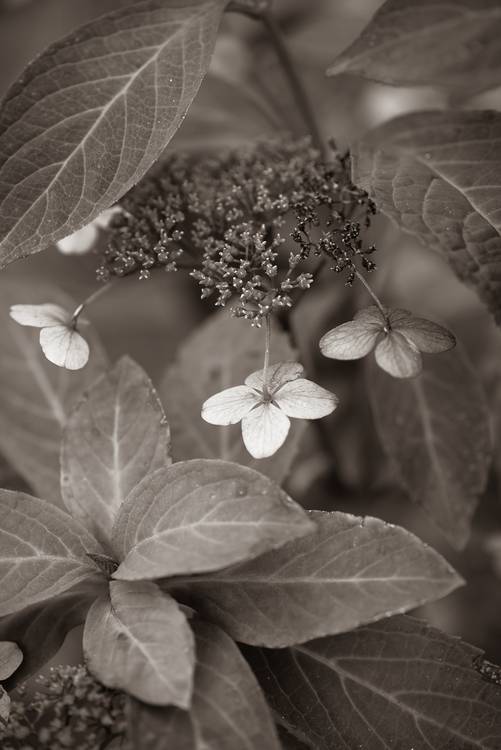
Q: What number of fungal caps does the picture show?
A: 0